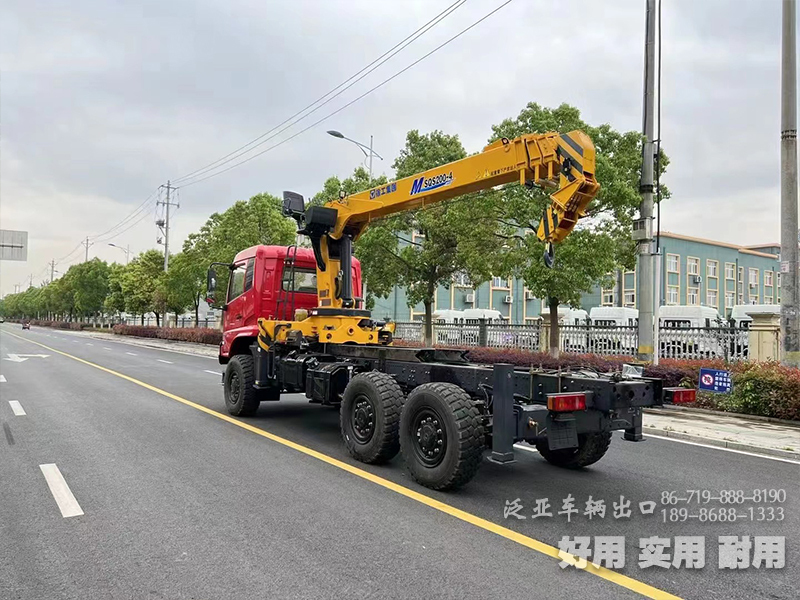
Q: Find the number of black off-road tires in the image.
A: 4